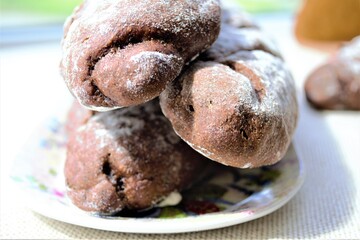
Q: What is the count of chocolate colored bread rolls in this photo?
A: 4